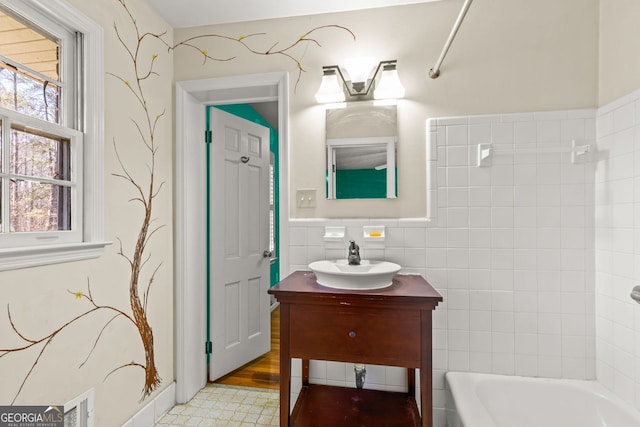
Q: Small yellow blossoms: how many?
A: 8